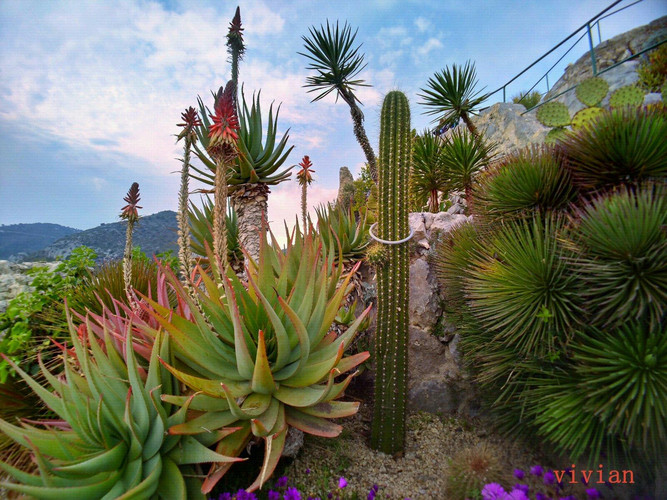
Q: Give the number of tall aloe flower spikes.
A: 5